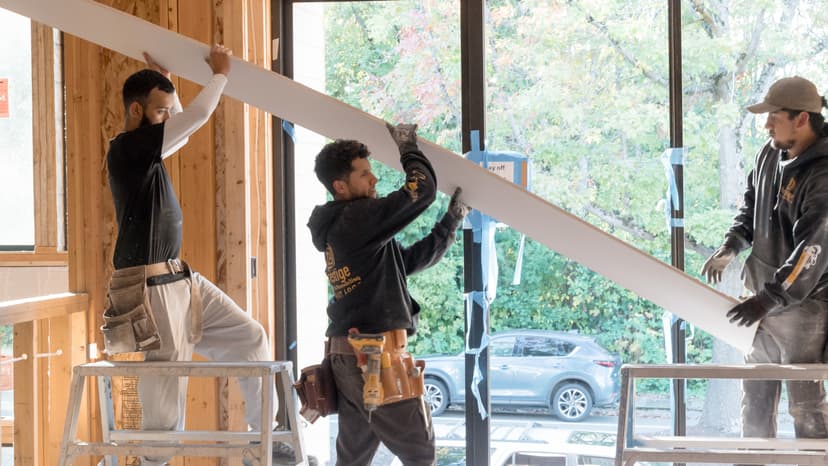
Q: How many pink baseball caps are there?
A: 0